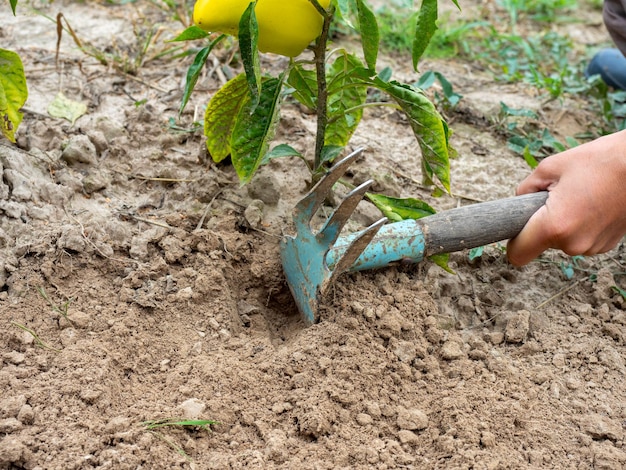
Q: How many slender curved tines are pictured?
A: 3